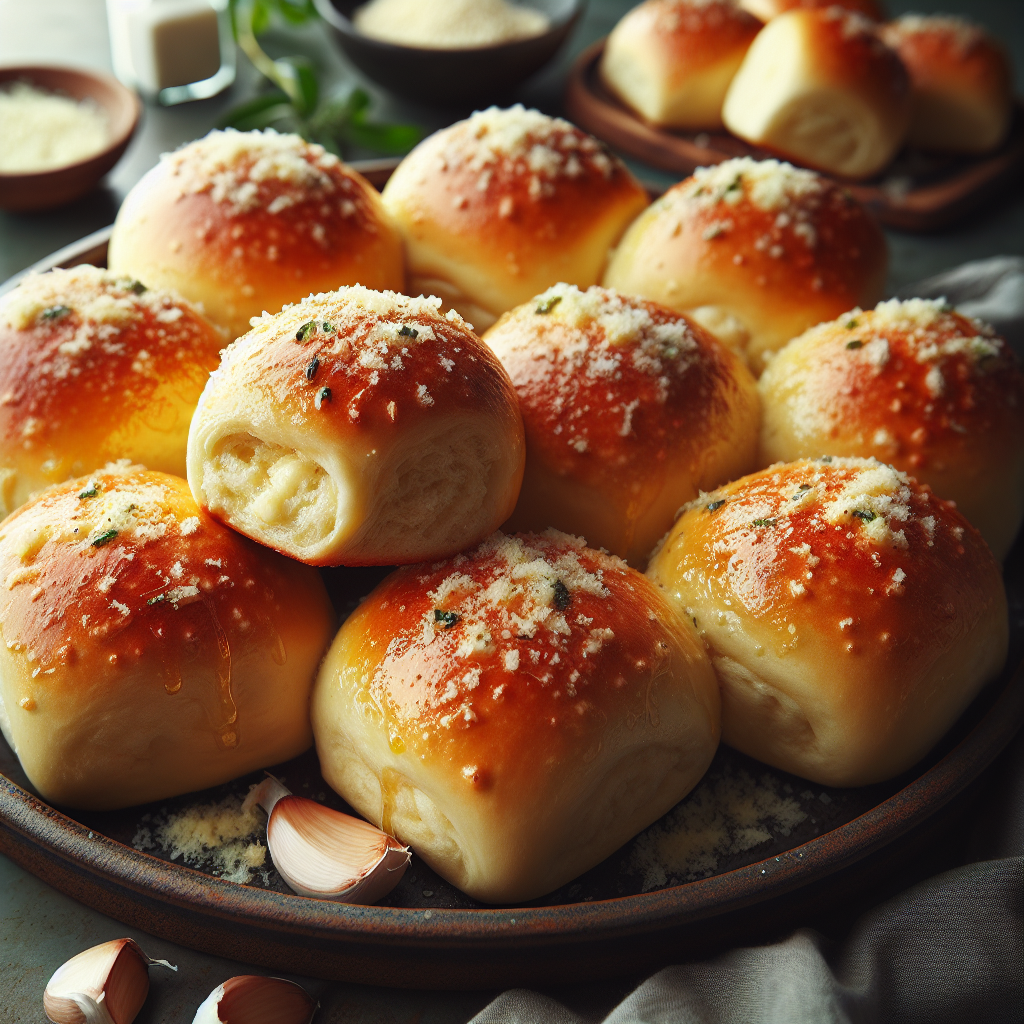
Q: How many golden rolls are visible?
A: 14